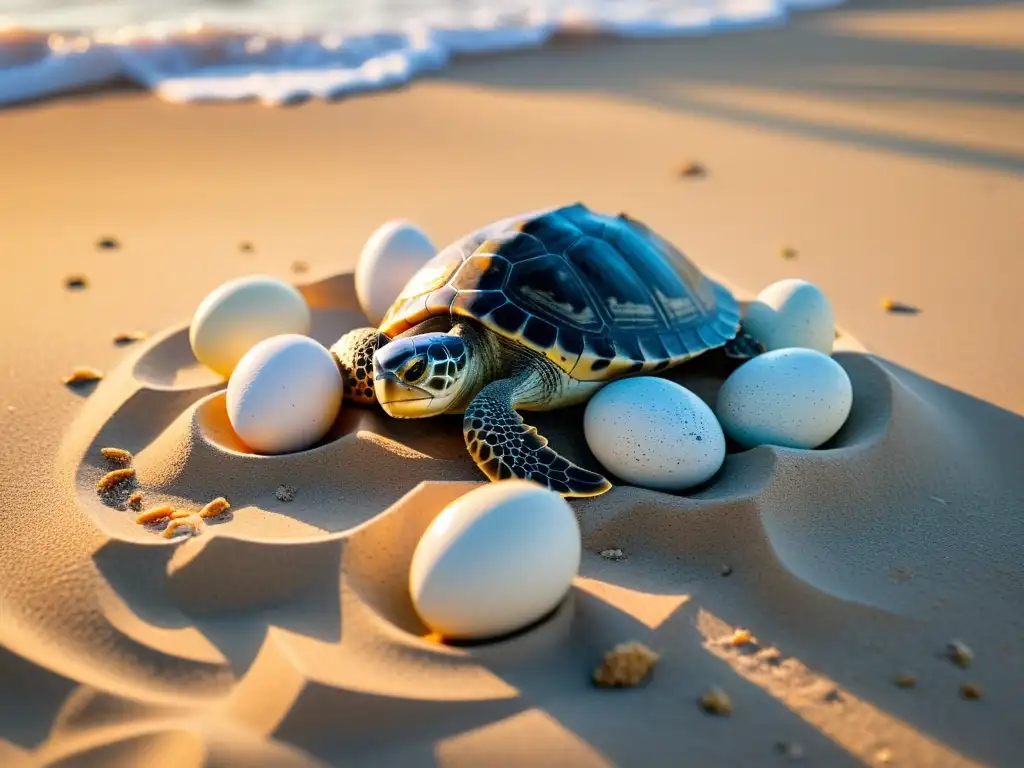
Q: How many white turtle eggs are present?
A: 7